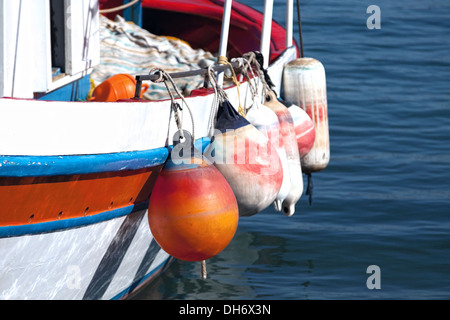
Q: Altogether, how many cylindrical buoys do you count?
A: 3